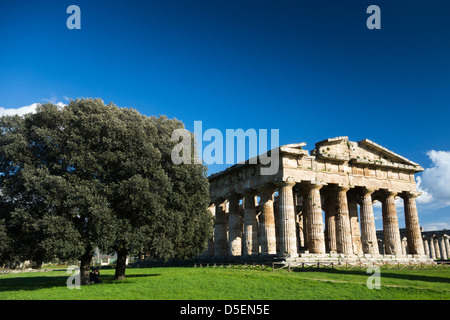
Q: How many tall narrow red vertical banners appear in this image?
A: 0